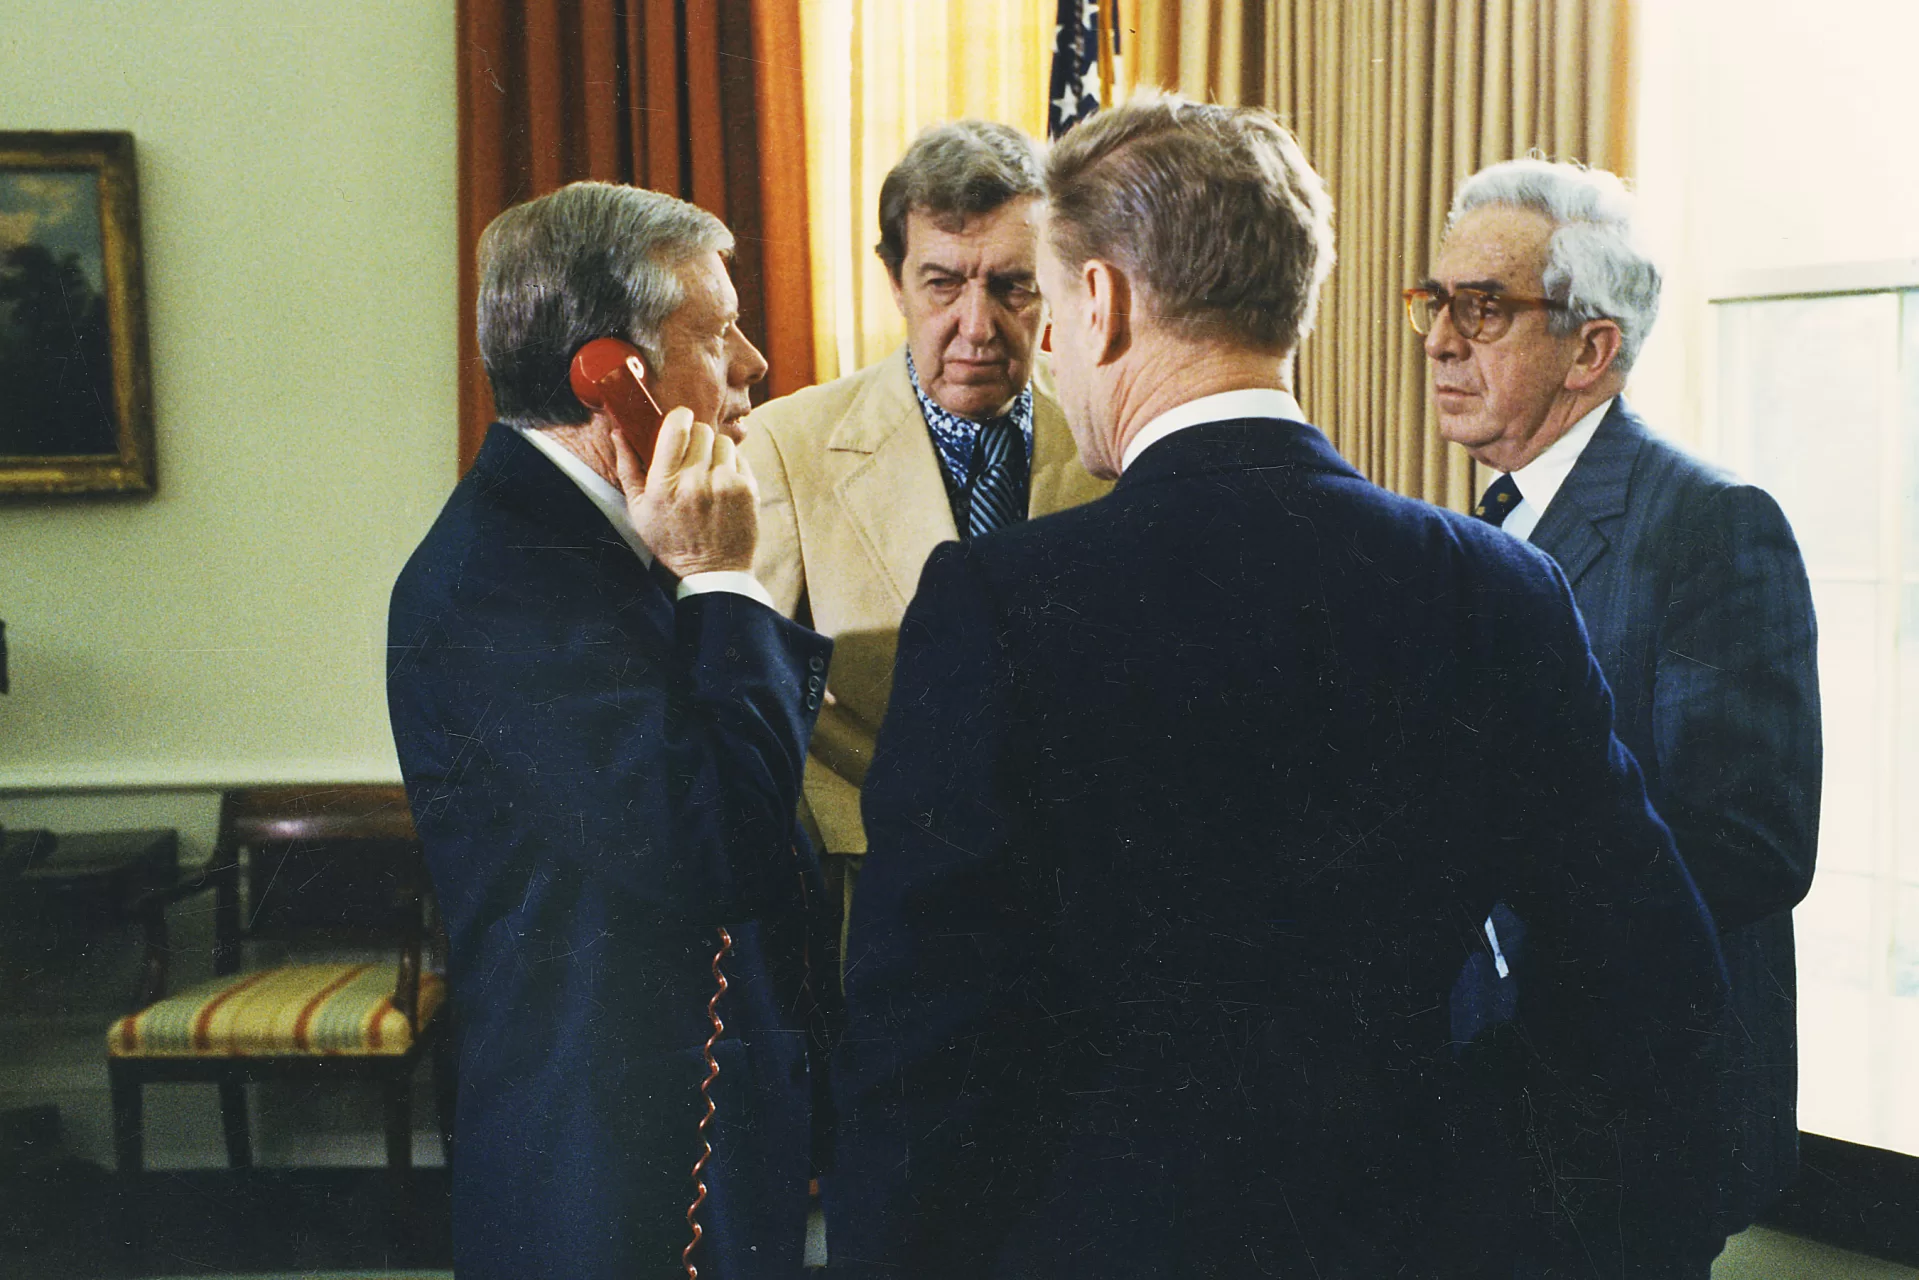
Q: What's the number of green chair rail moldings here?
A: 1